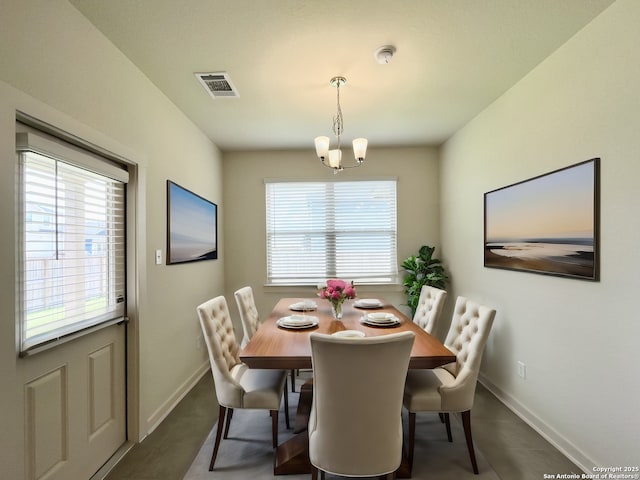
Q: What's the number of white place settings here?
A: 5